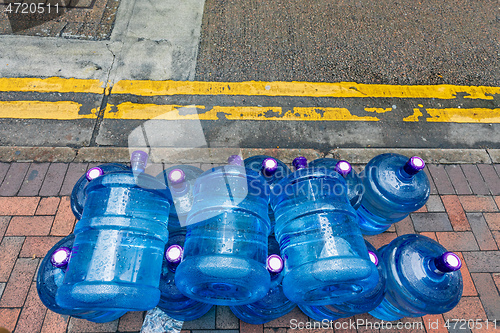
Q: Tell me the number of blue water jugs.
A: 13